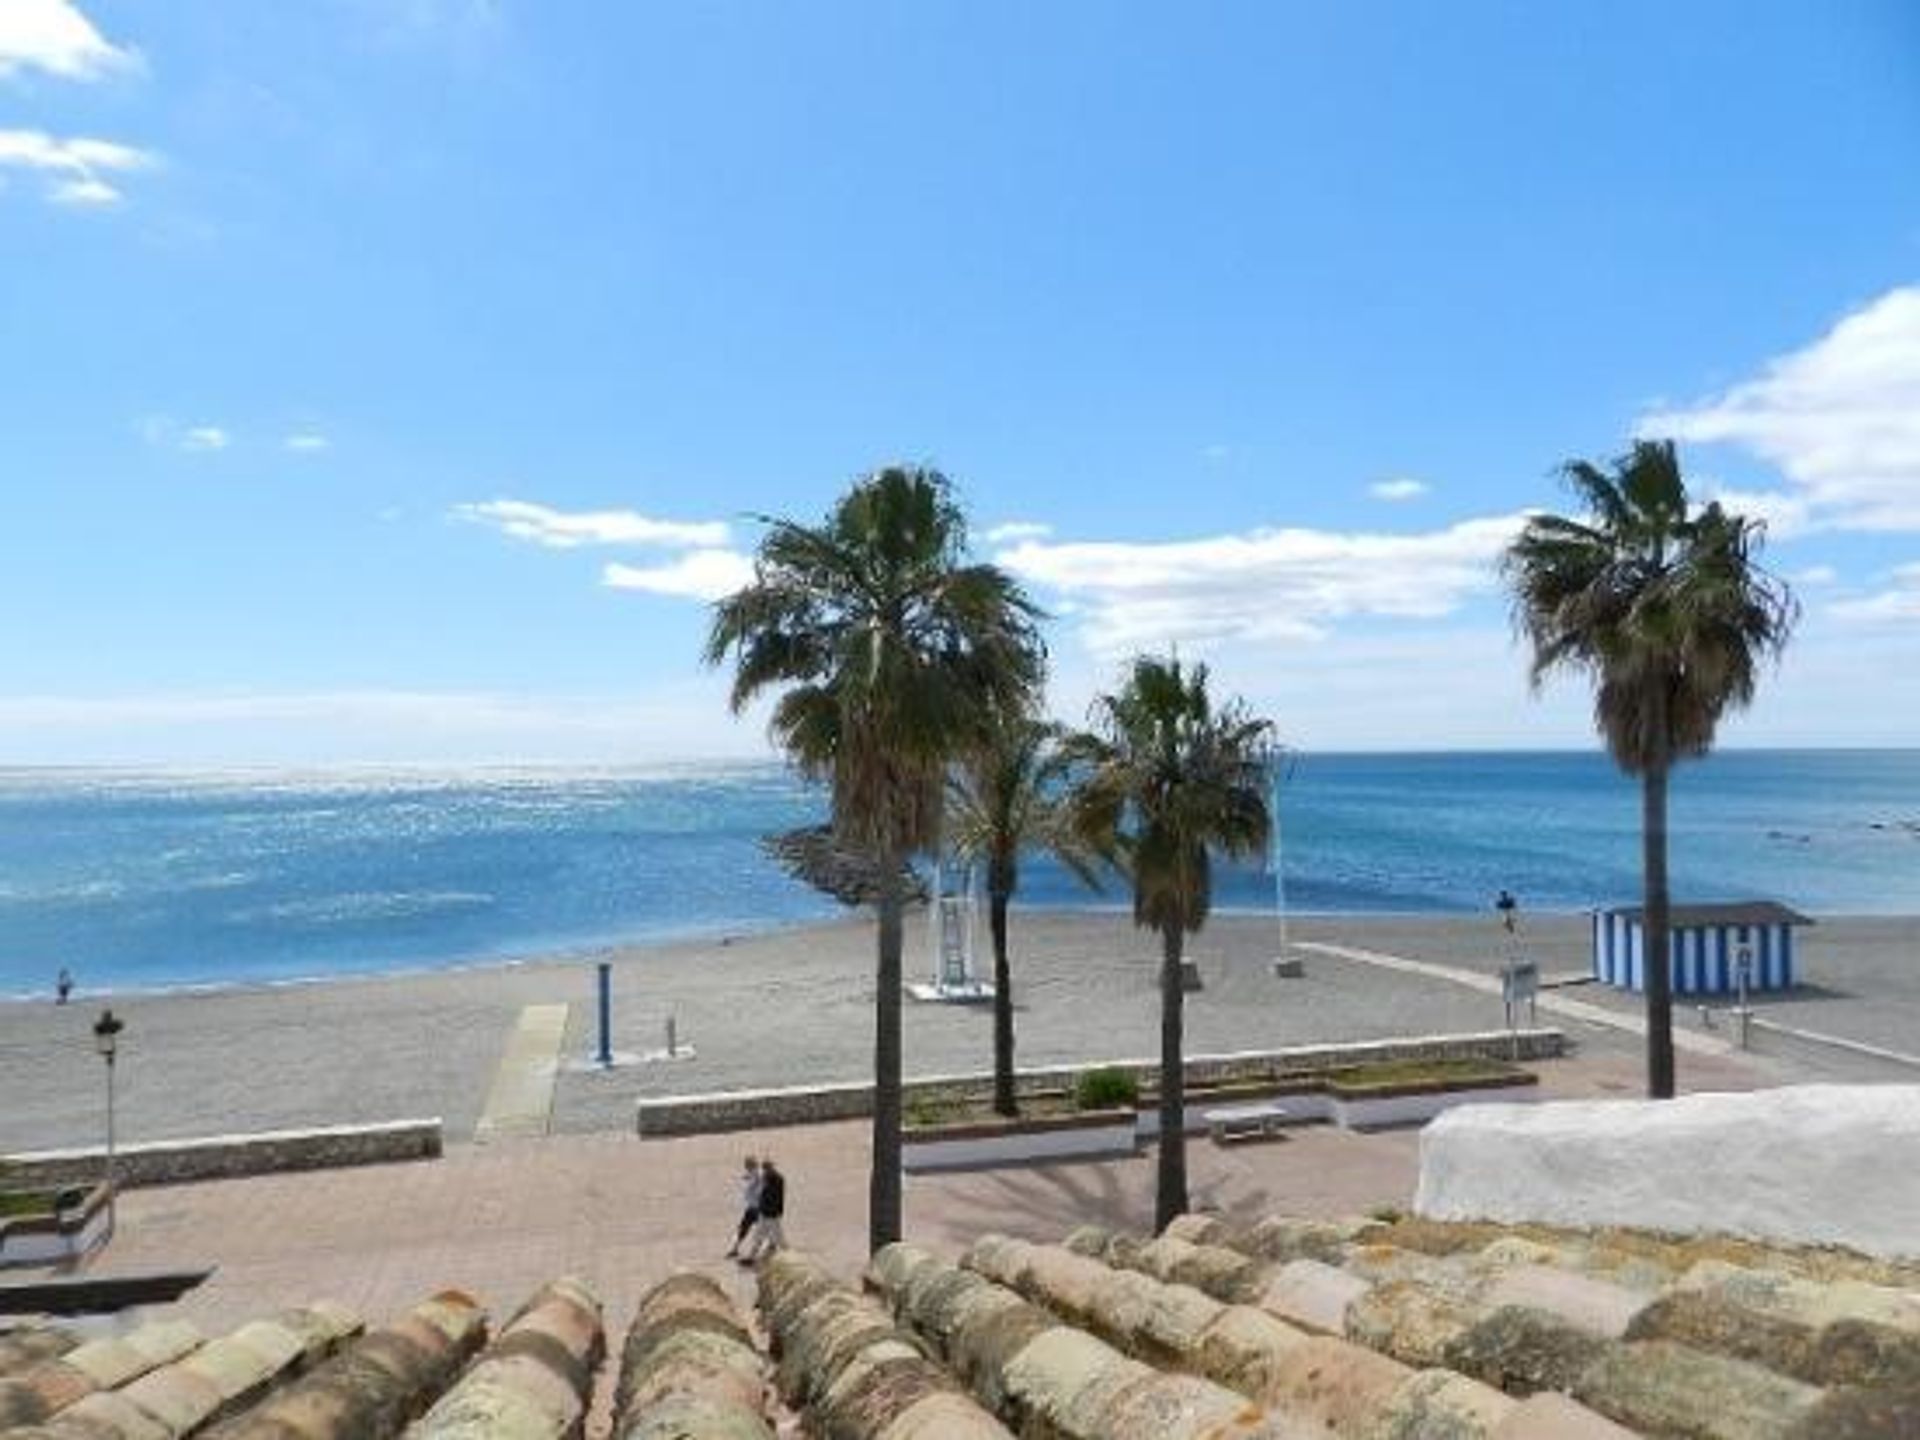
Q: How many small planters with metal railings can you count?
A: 0